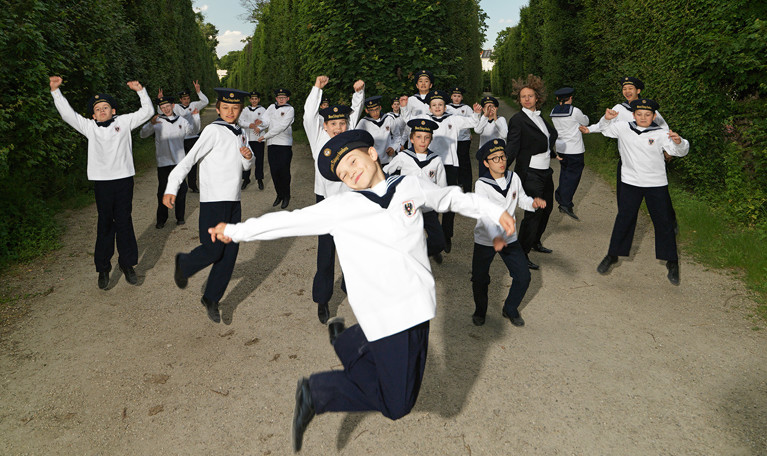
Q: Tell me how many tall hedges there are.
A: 3